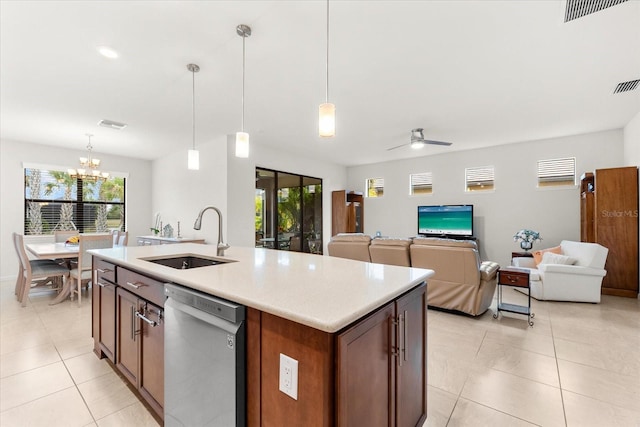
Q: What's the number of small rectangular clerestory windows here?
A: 4